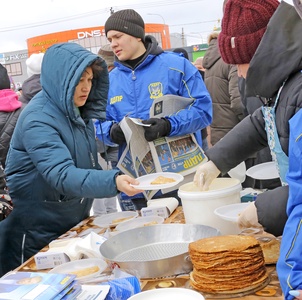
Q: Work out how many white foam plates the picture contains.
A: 7